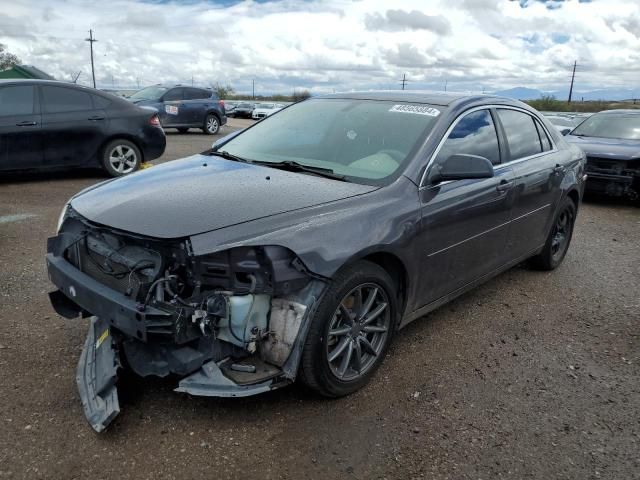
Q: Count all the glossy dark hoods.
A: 2